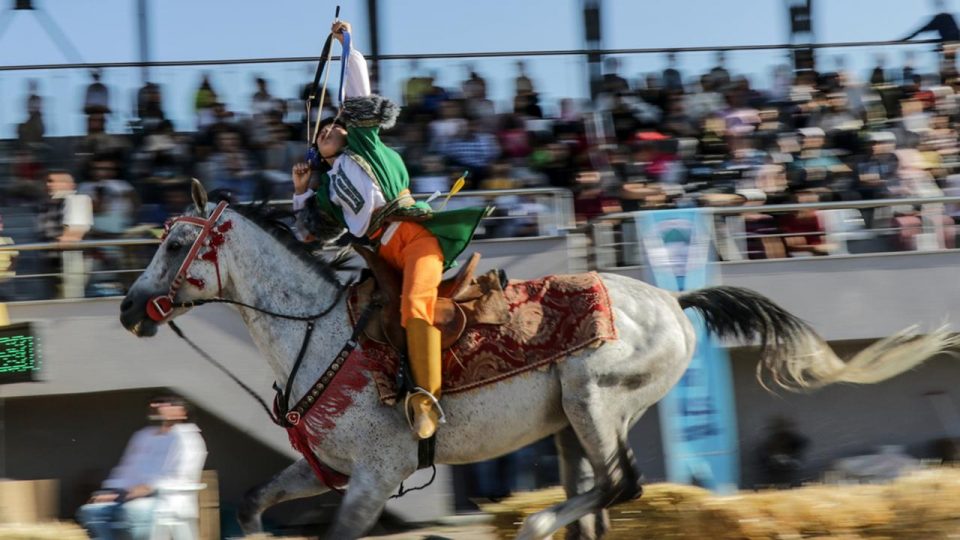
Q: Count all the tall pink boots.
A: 0